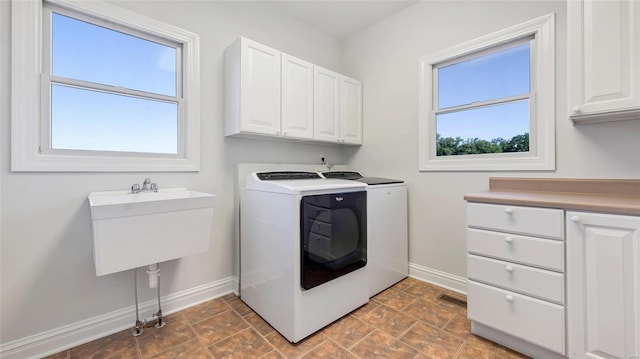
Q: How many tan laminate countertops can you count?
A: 1